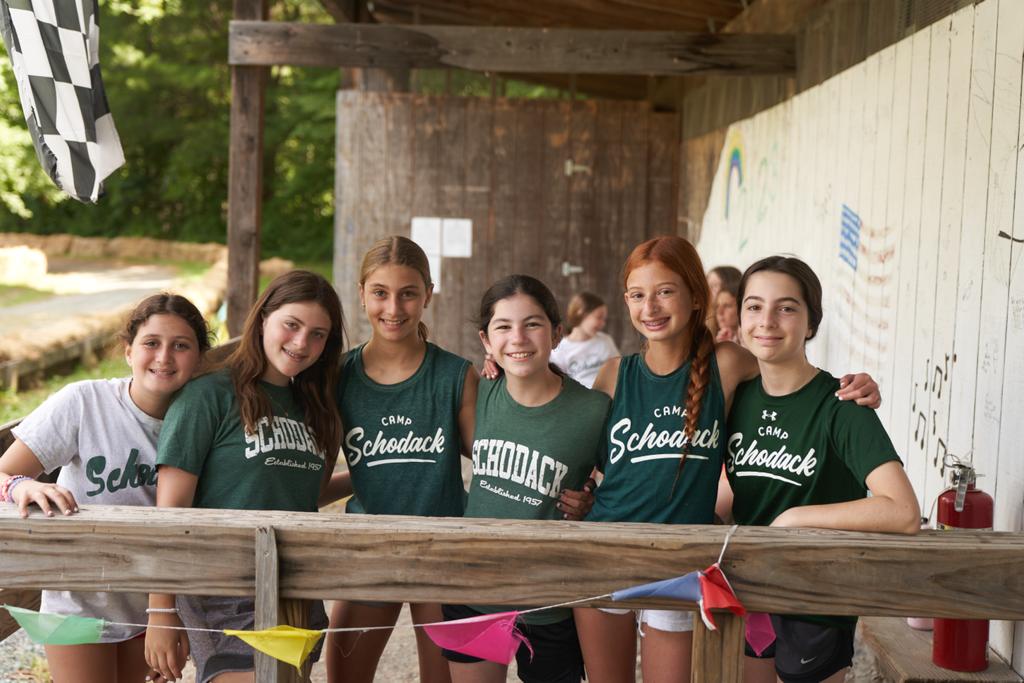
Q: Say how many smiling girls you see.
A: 6